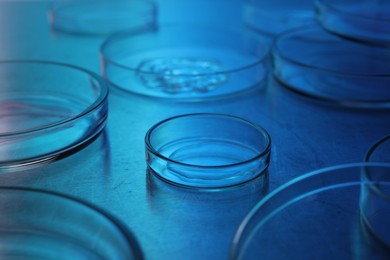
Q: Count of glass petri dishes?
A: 10